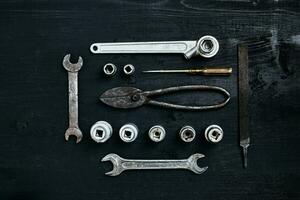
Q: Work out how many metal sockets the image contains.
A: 7